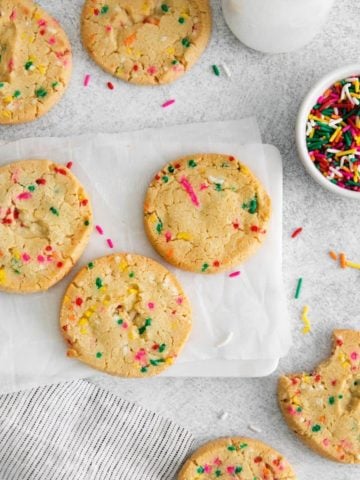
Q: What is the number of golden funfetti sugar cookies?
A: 7